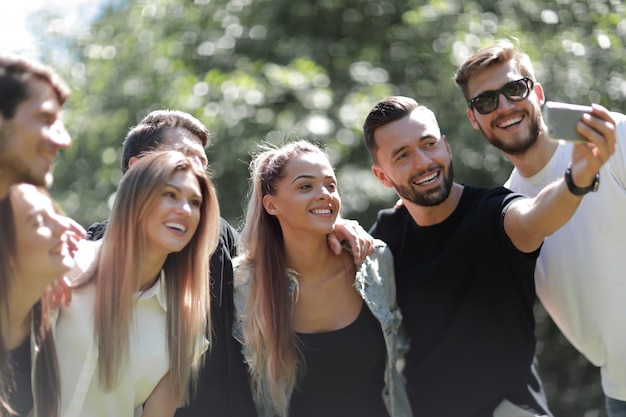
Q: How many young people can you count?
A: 7